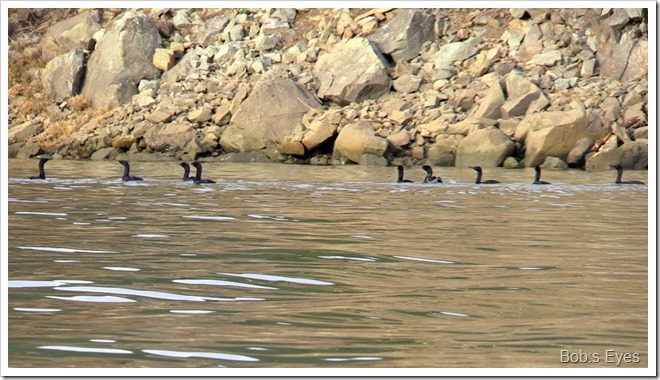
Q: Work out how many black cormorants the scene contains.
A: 9